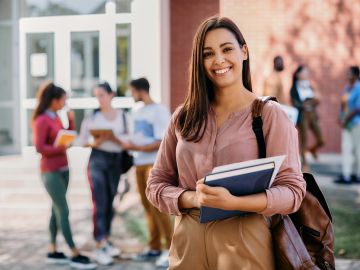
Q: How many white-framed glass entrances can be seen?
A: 1